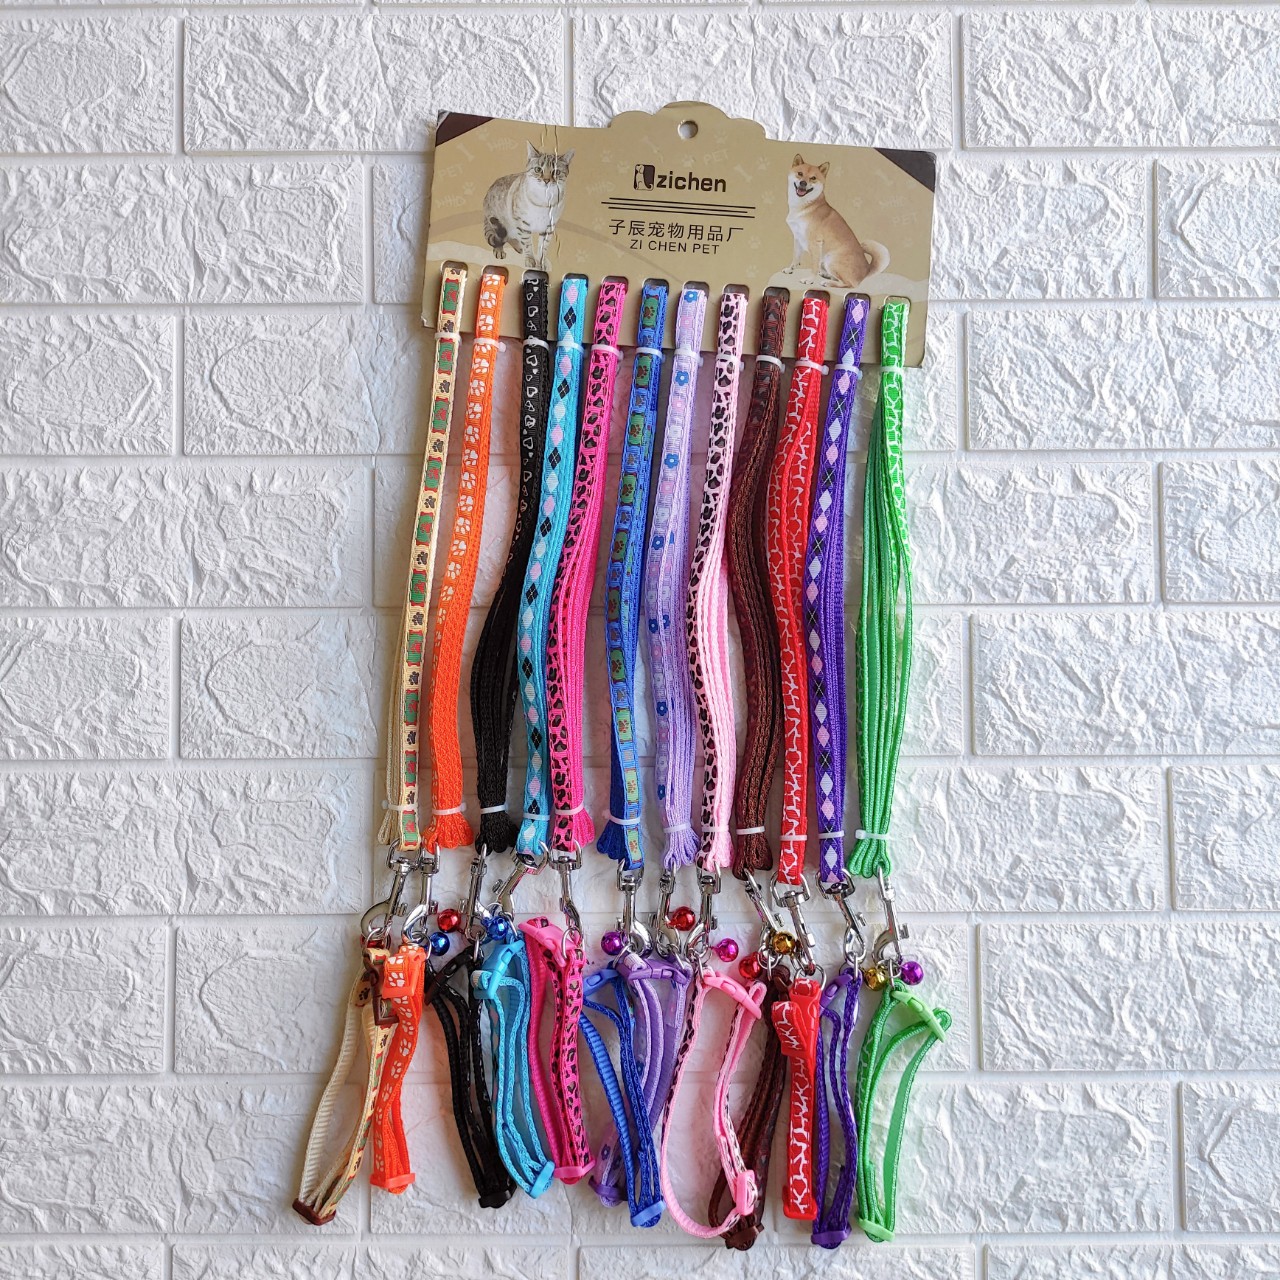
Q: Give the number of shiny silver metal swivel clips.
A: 12